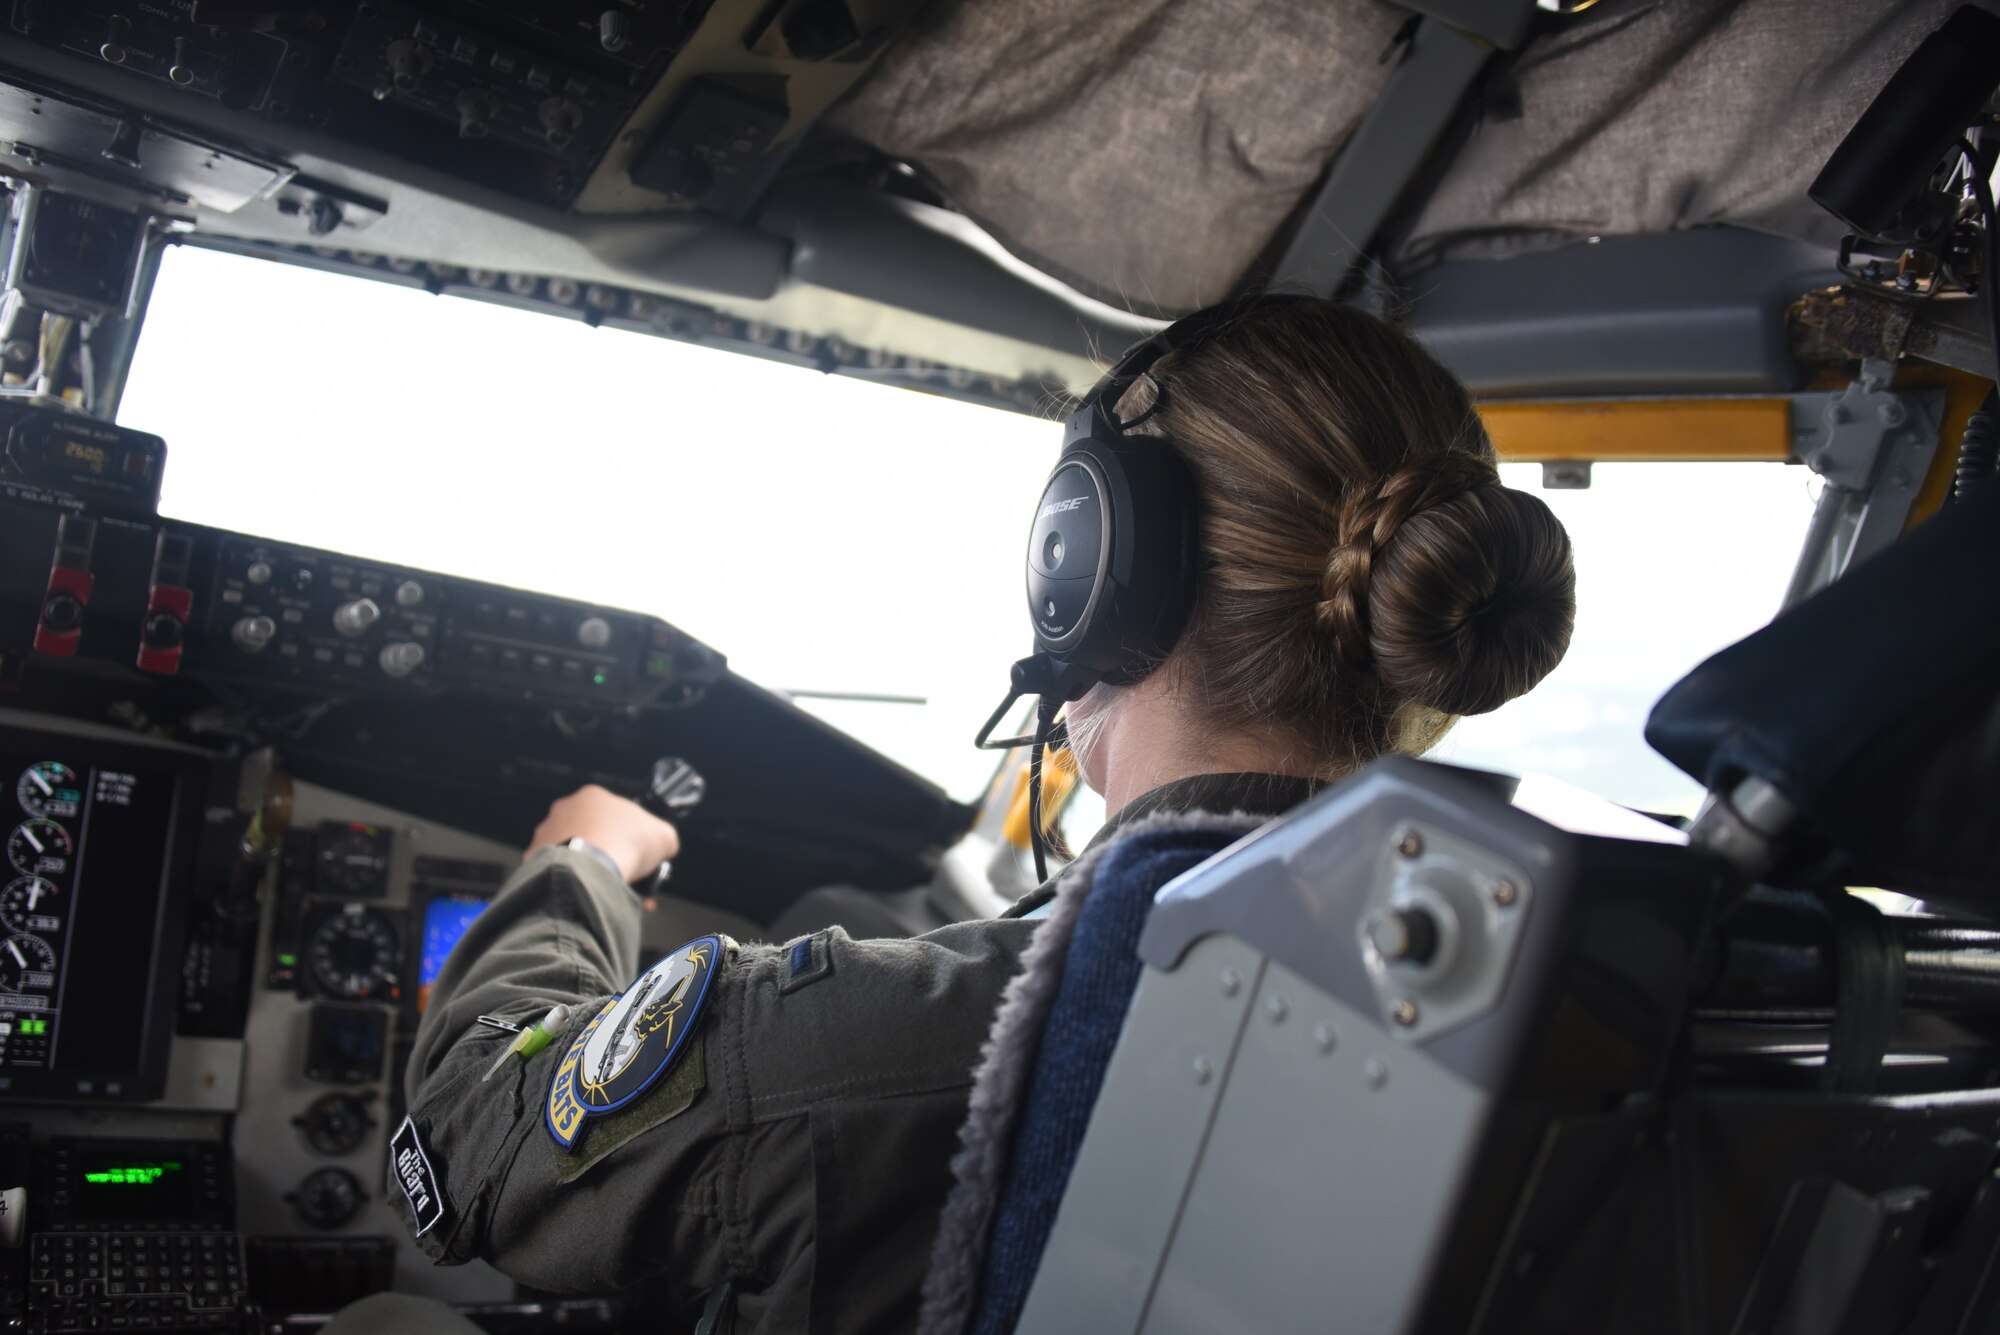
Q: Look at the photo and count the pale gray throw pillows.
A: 0